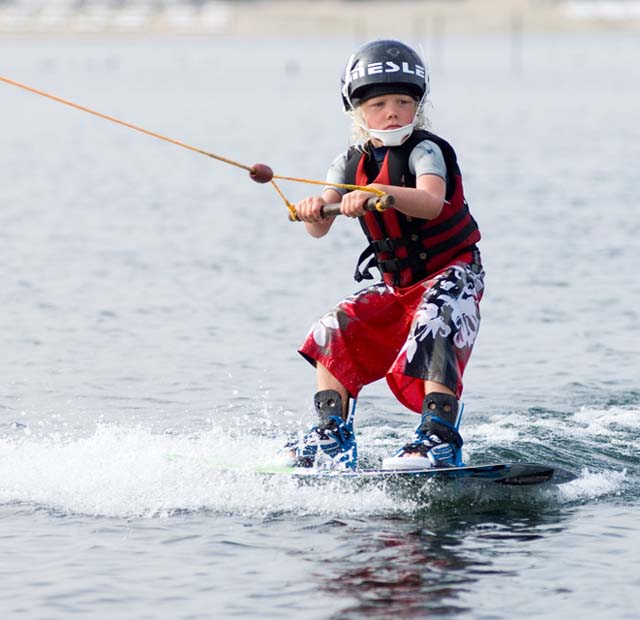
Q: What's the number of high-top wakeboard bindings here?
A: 2